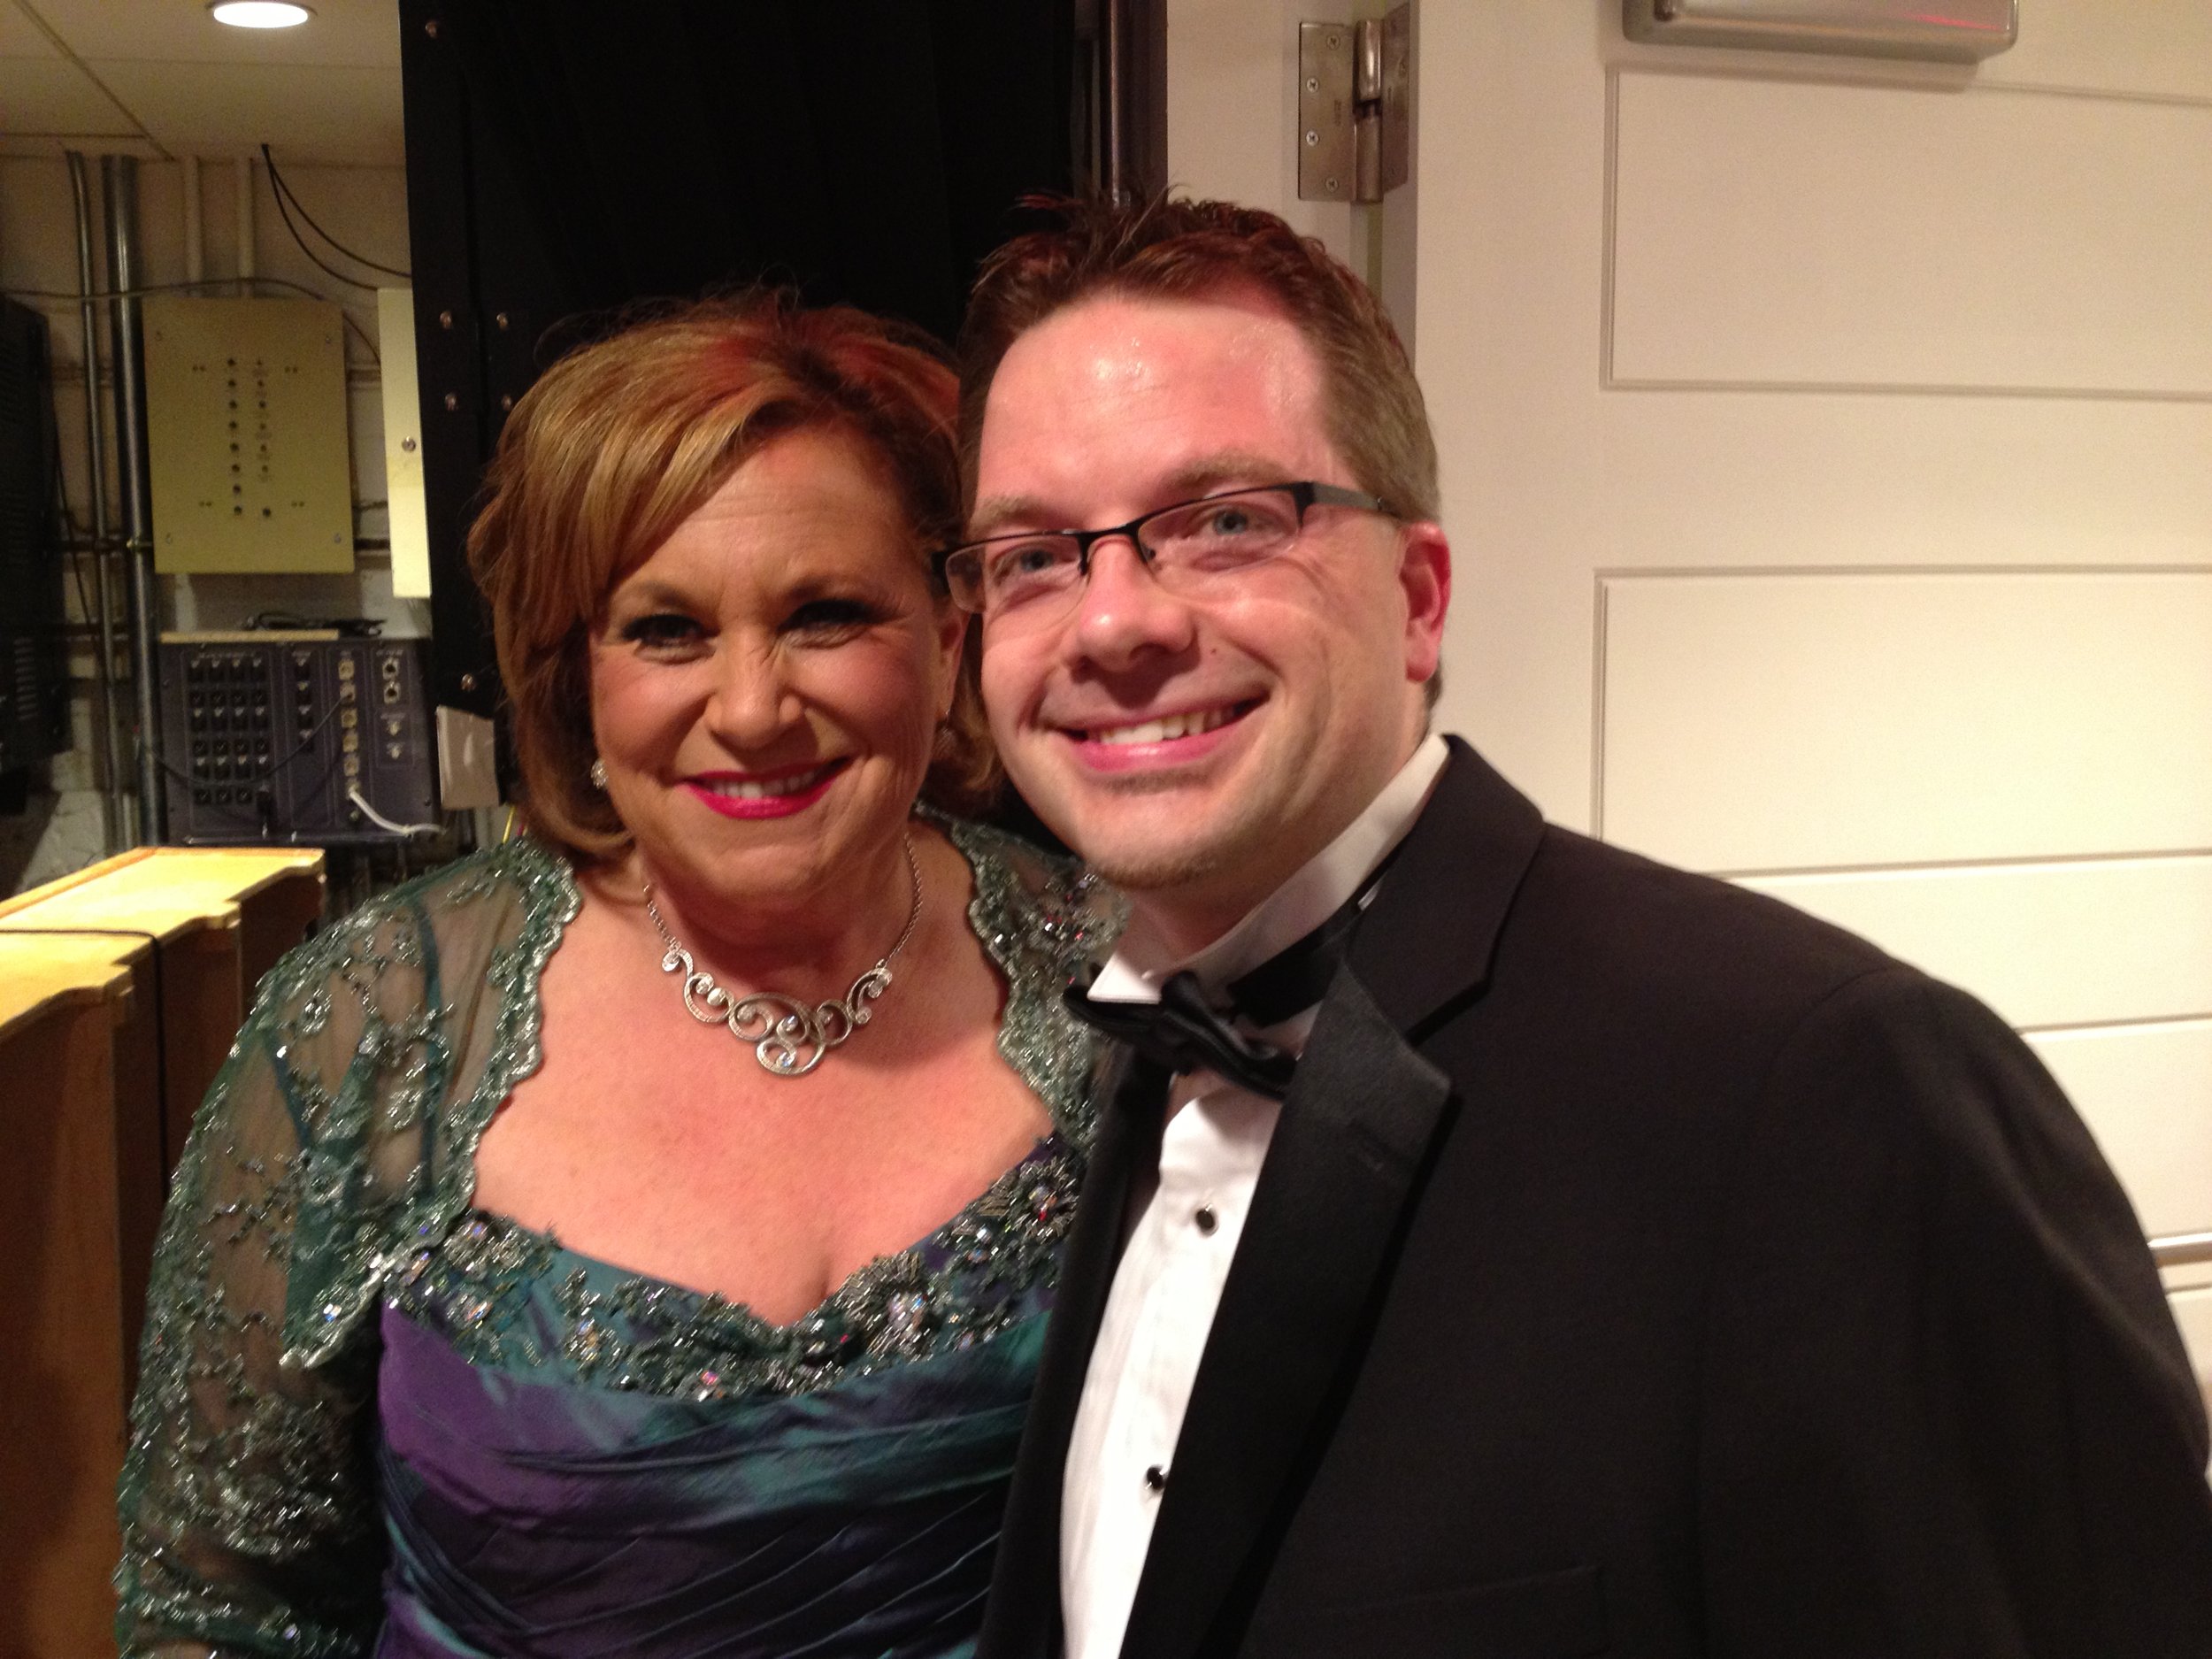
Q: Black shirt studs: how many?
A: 2